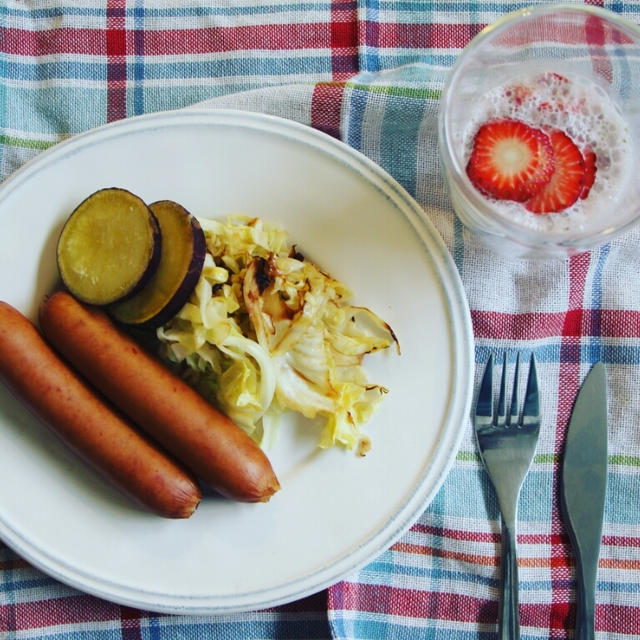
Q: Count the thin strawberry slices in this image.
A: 3